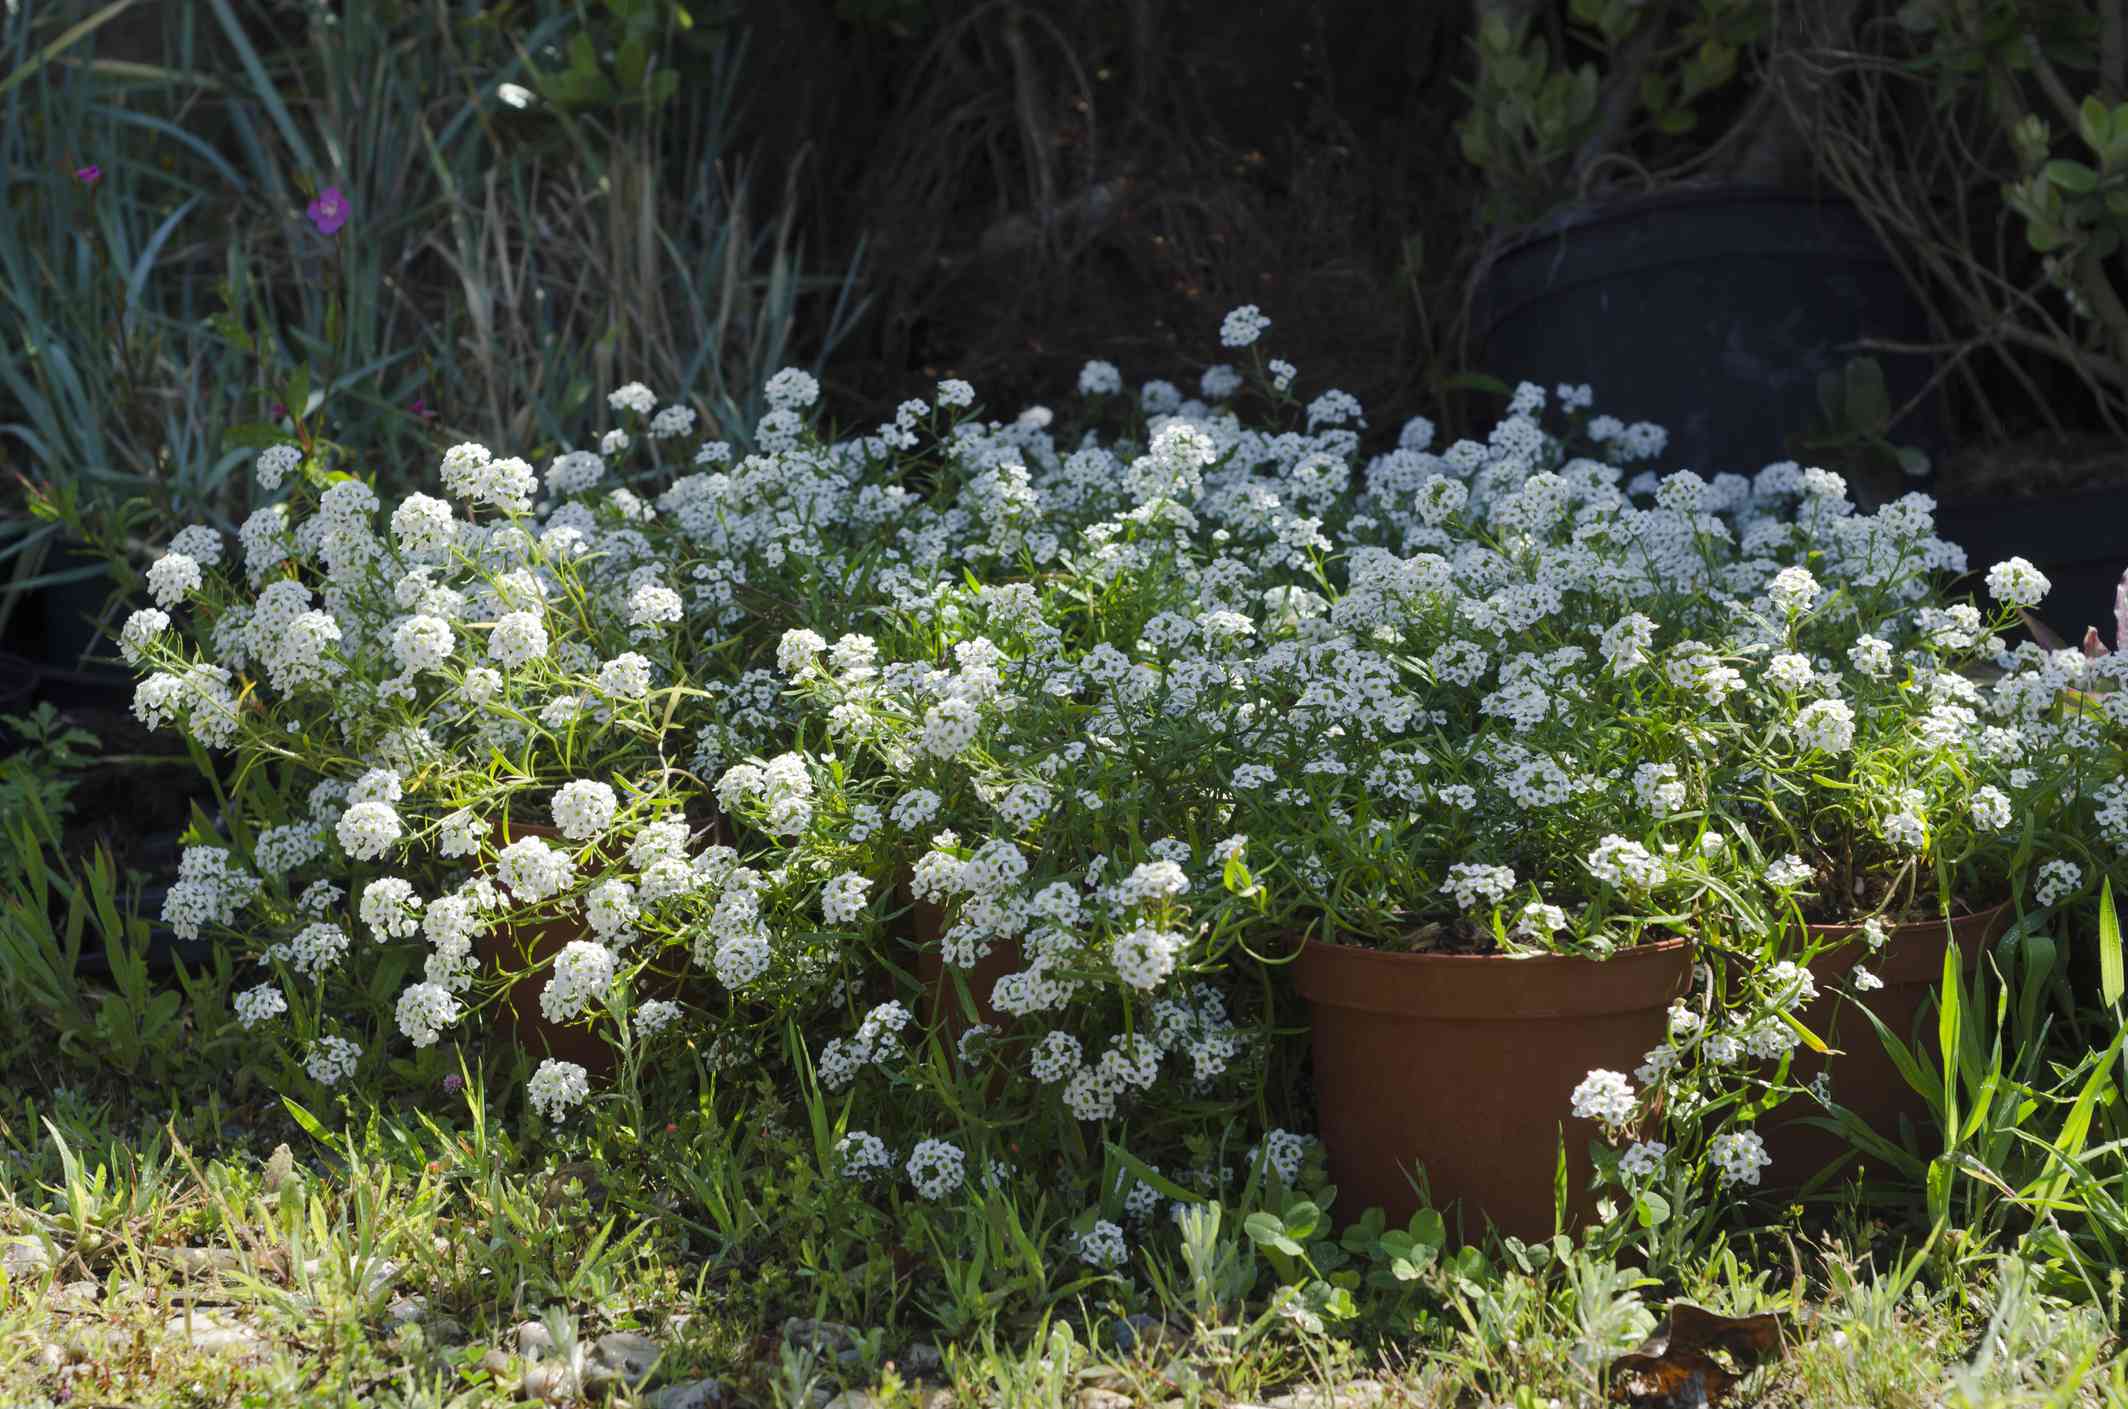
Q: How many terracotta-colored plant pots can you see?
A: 4